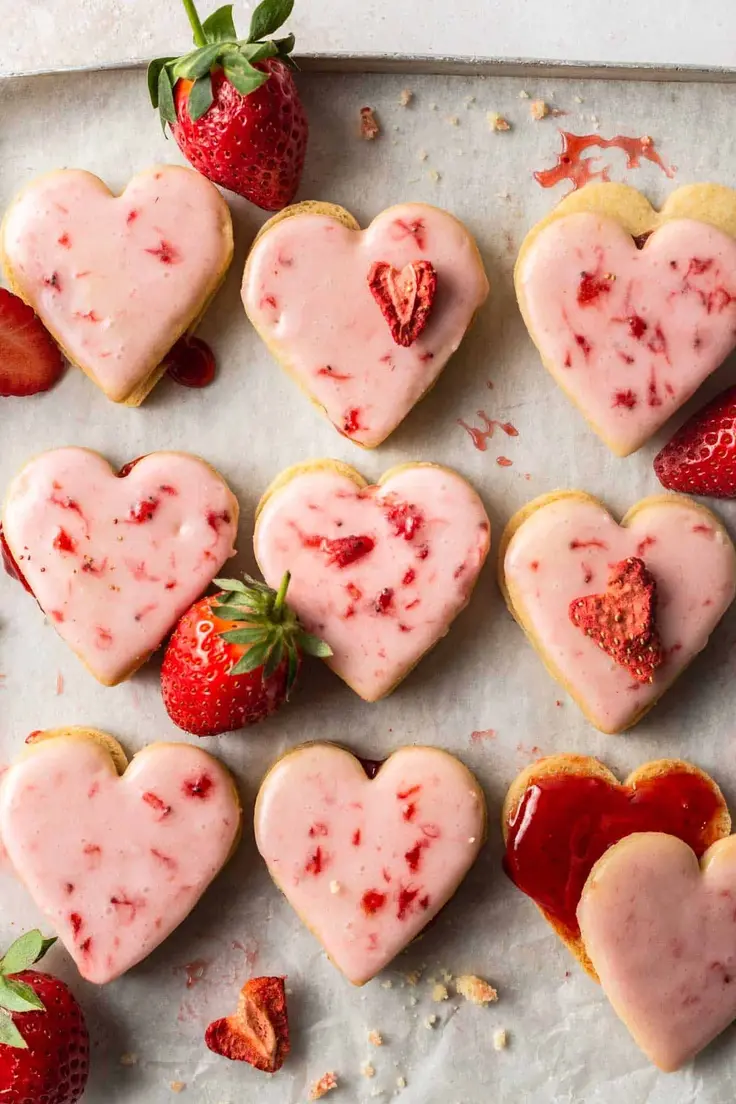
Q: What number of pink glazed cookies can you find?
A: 9